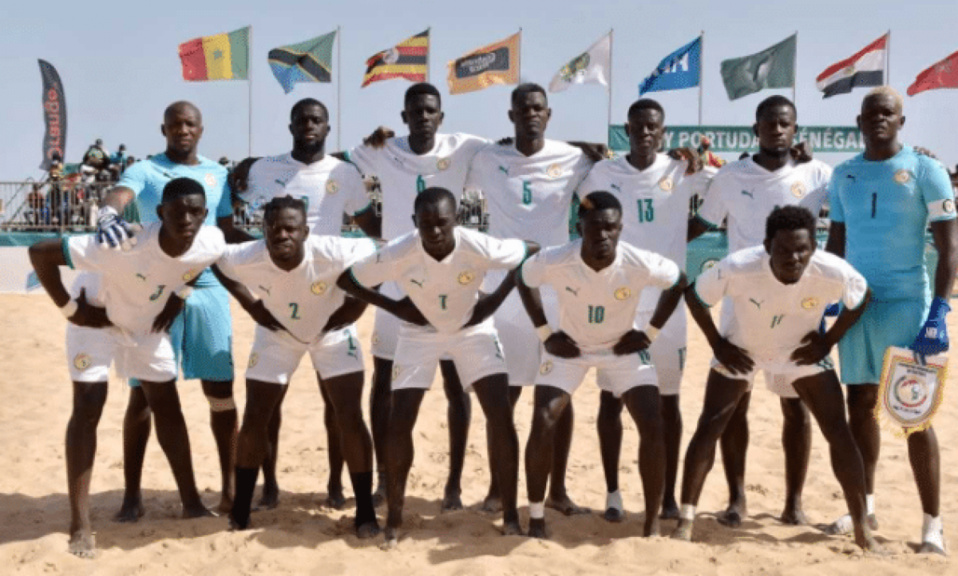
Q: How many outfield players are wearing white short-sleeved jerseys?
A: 10